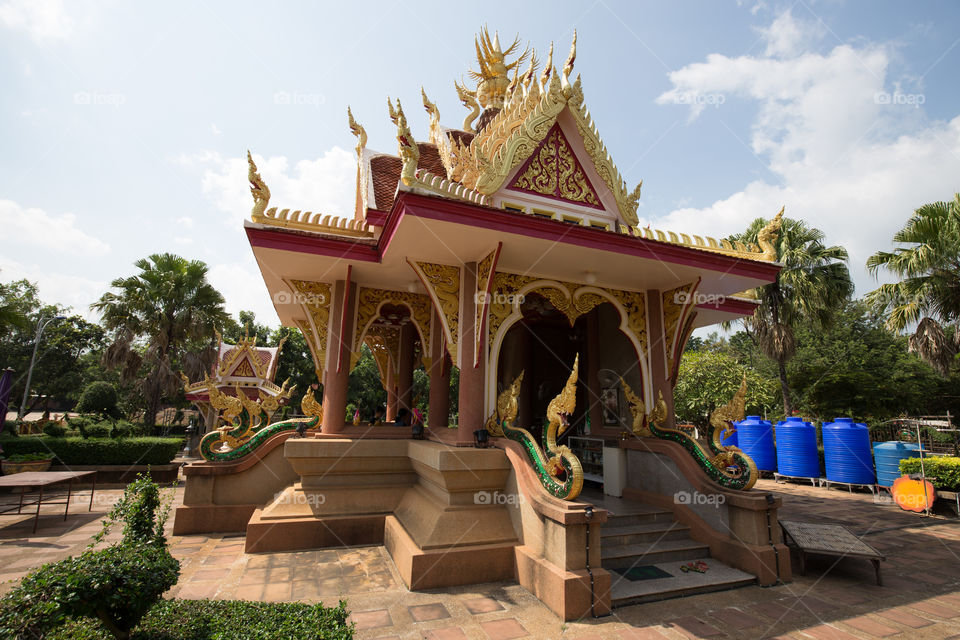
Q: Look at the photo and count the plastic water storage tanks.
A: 5